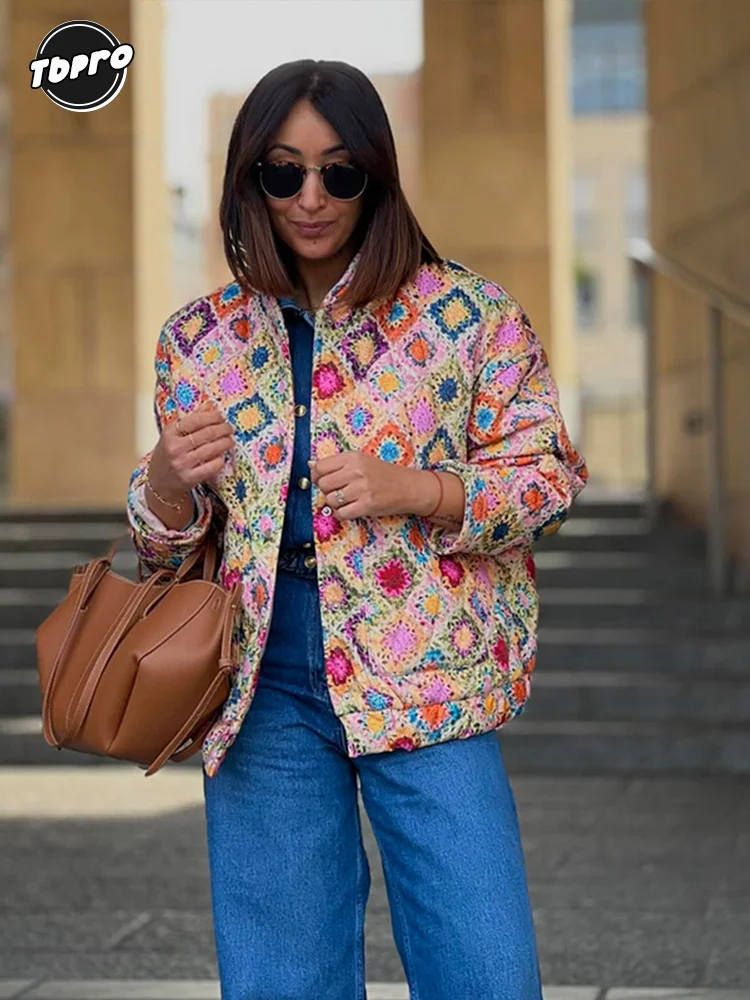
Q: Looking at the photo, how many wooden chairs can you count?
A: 0